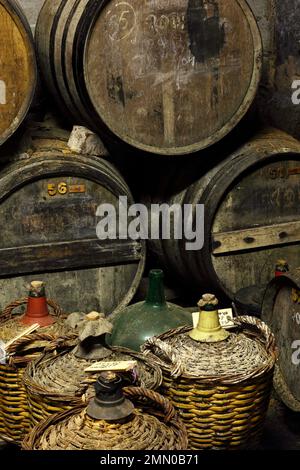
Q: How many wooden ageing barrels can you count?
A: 5